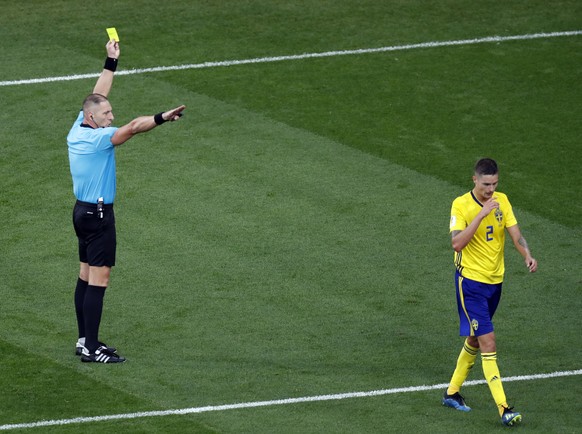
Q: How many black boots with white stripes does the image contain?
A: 2